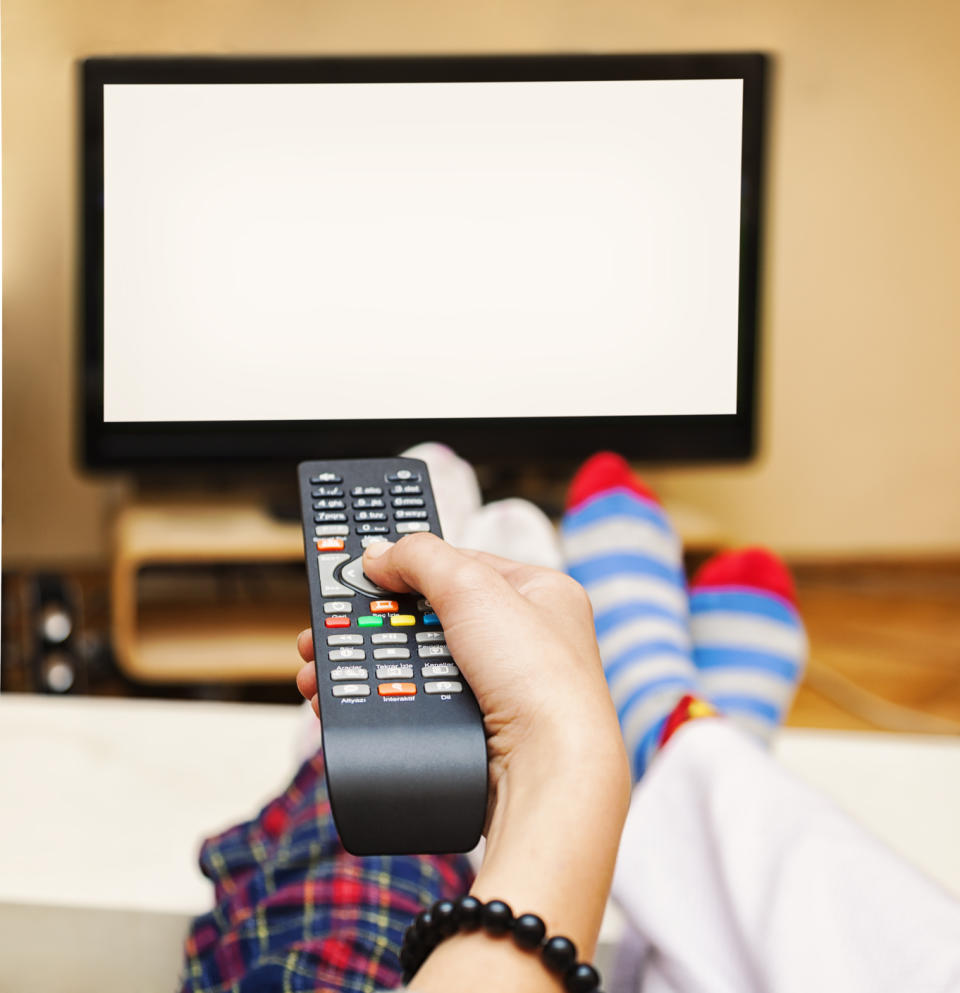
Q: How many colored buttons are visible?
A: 7